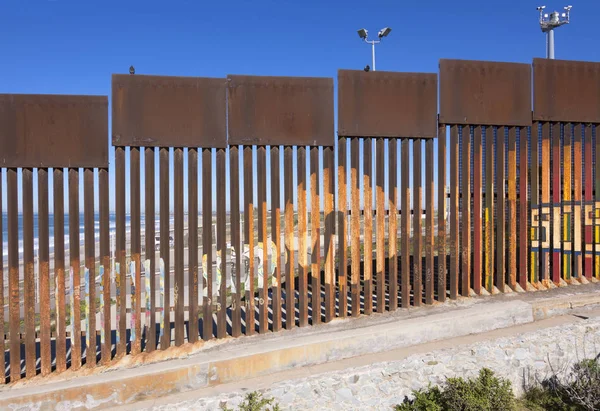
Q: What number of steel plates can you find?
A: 6